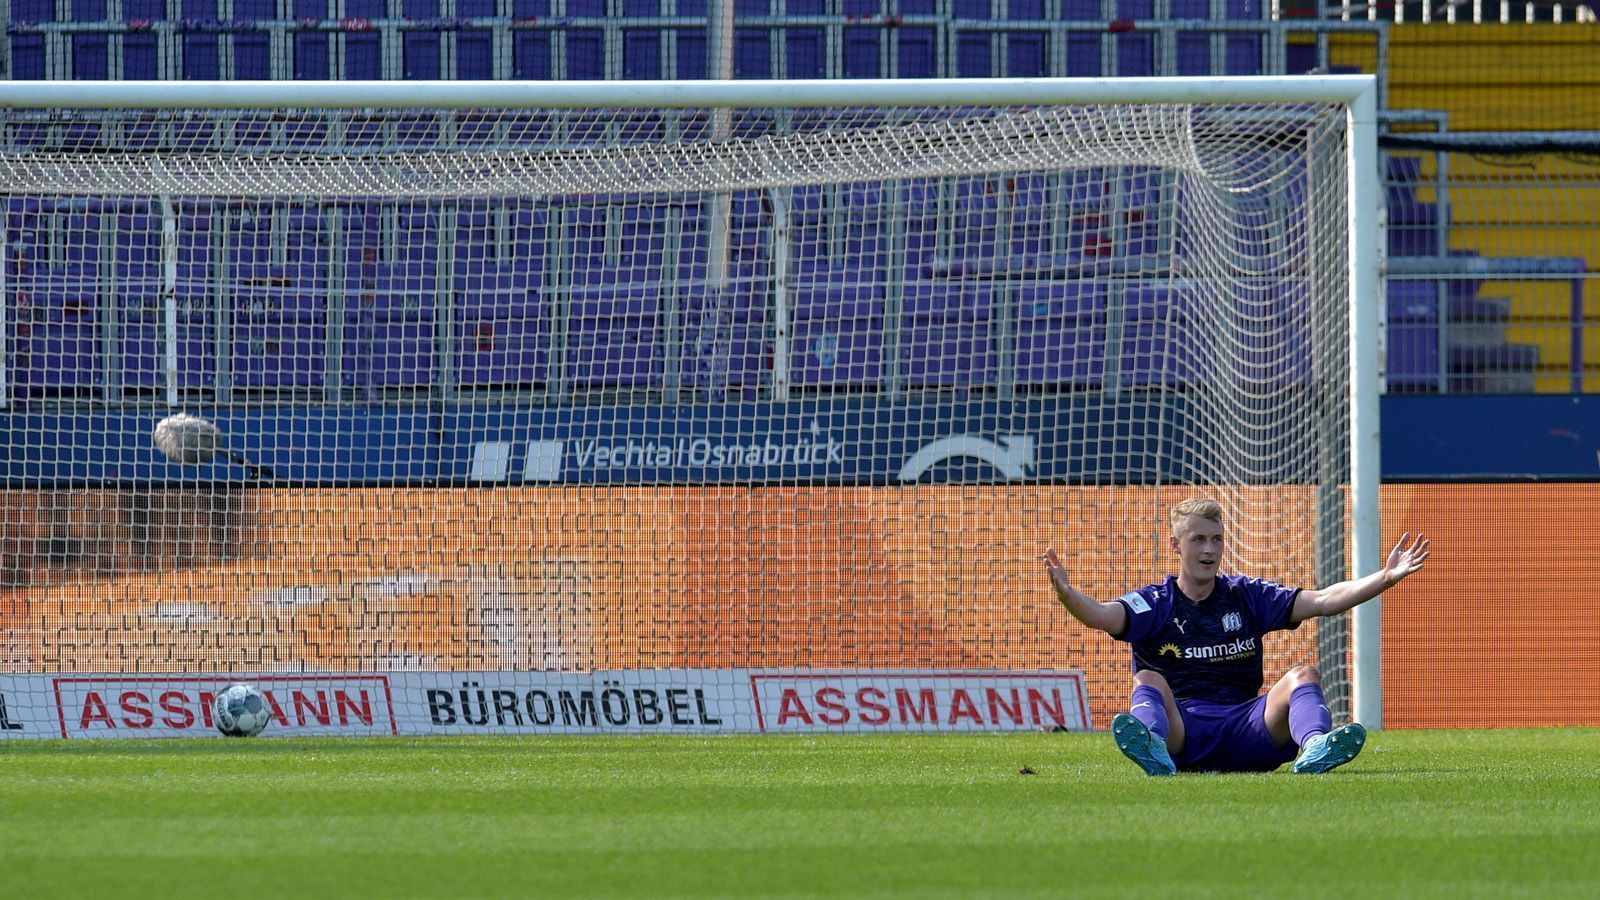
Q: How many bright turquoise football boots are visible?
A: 2